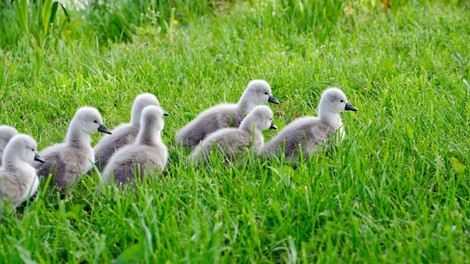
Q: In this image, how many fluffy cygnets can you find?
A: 8